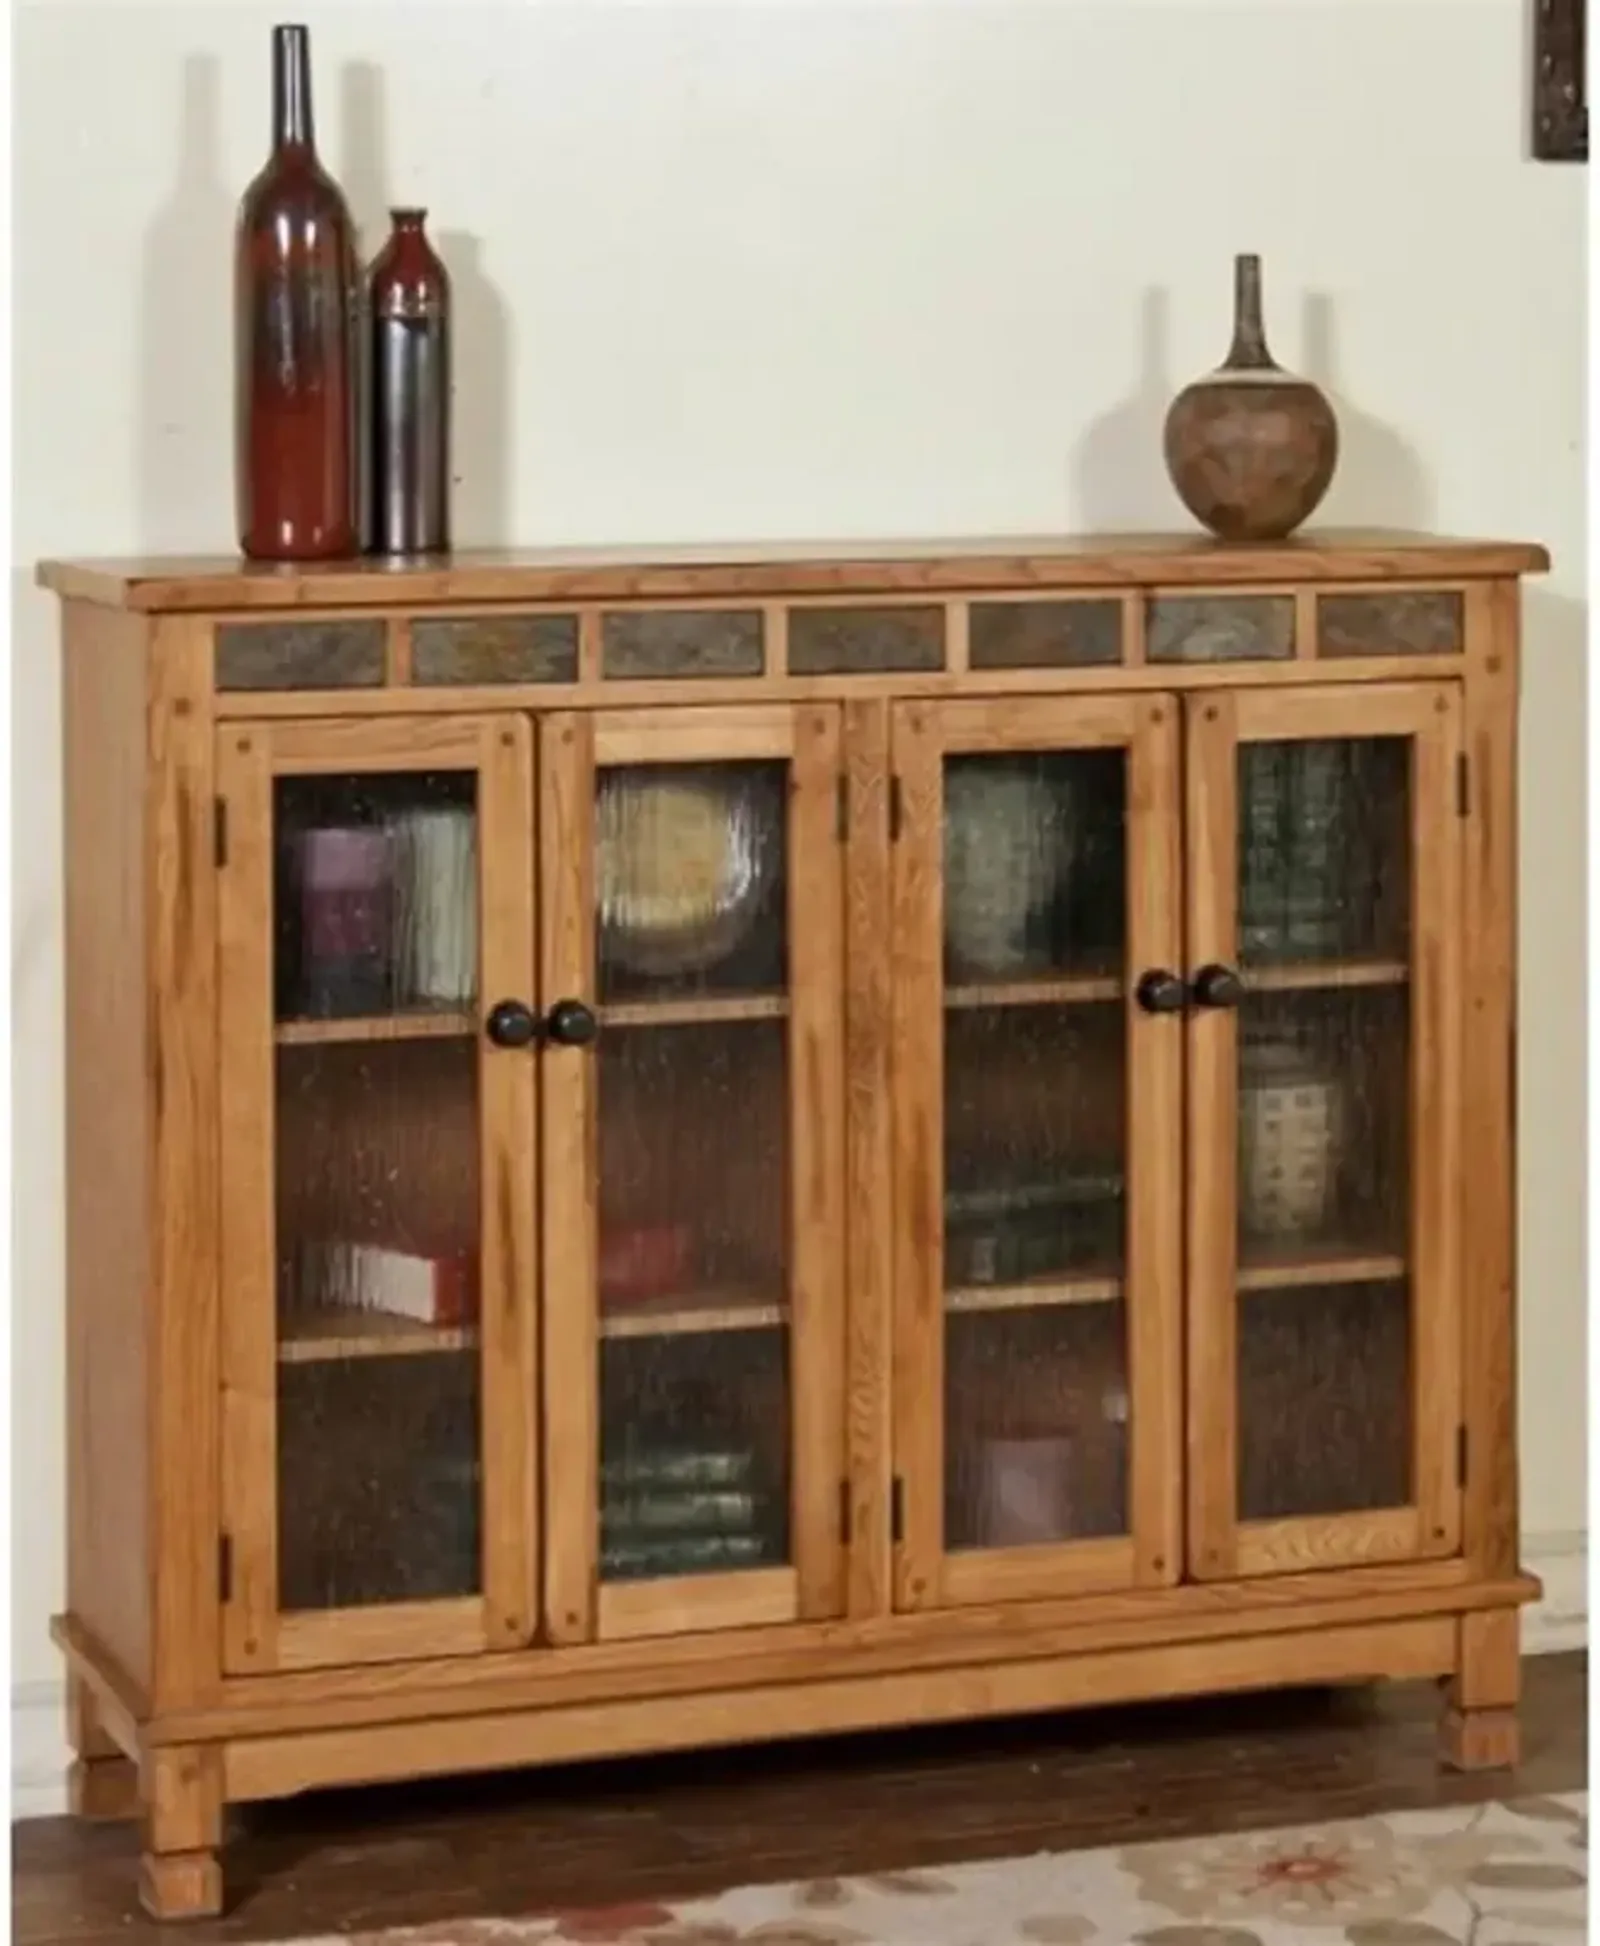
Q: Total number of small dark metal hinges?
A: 8